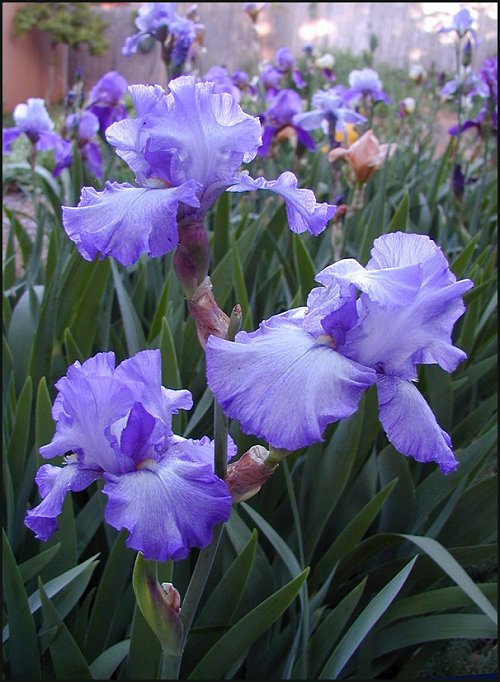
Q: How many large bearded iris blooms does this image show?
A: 3